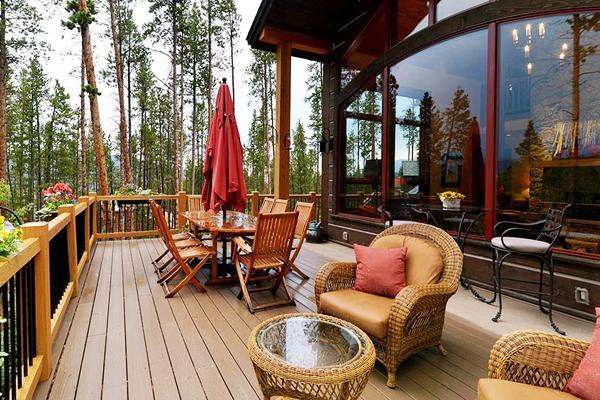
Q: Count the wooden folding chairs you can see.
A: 8